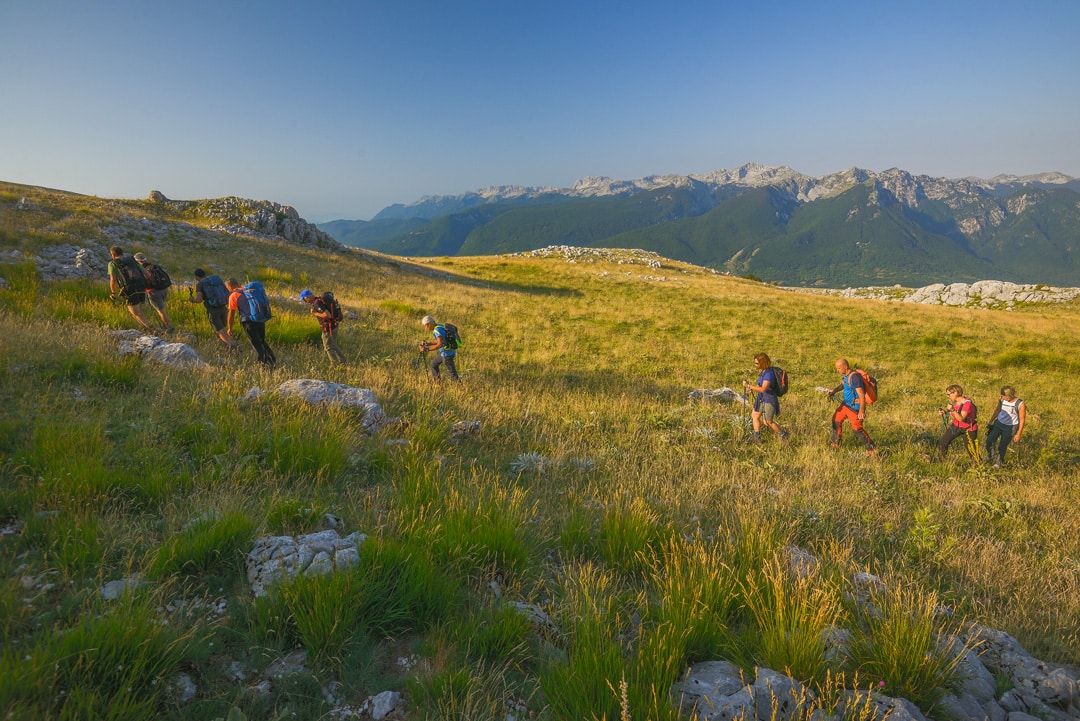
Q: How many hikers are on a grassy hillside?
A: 10